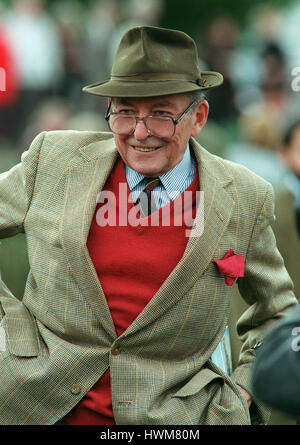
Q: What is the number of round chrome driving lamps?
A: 0